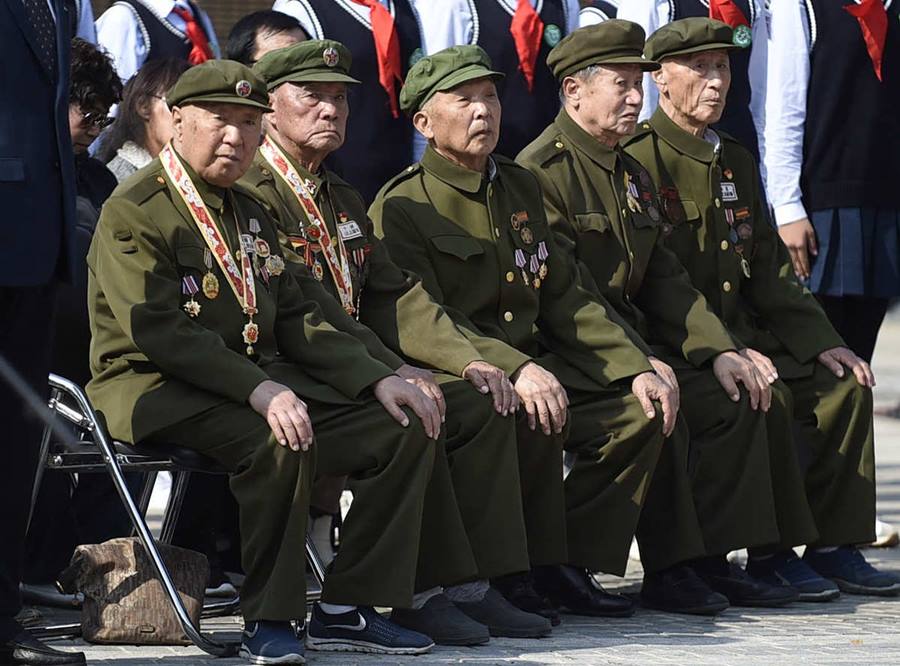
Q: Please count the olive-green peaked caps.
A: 5